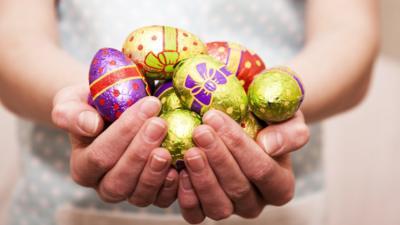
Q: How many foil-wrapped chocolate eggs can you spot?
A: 8